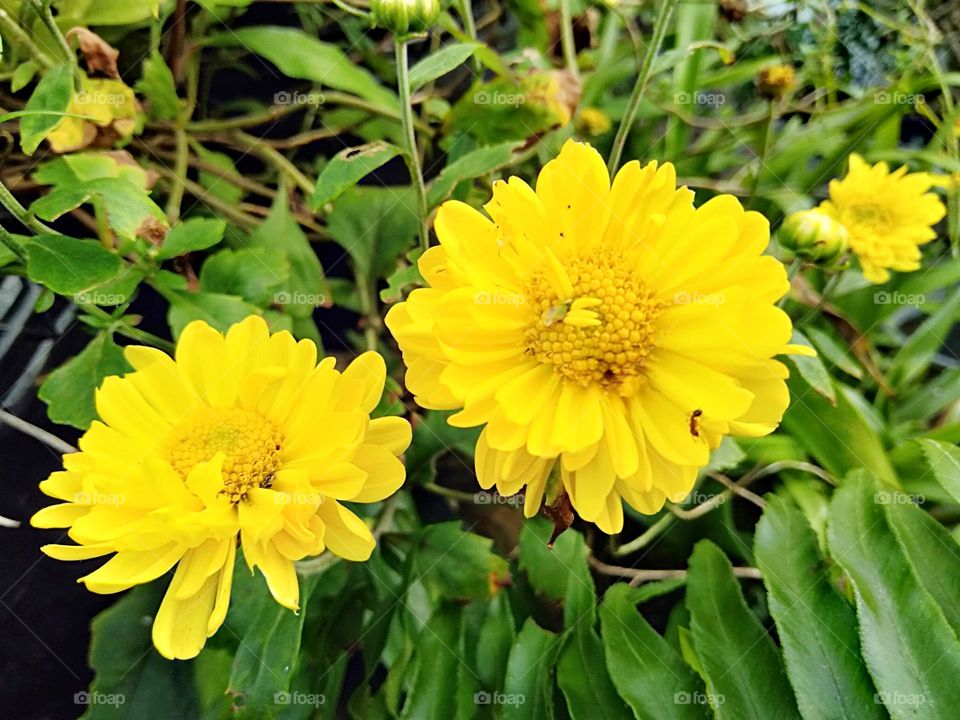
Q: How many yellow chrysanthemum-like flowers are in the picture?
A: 3